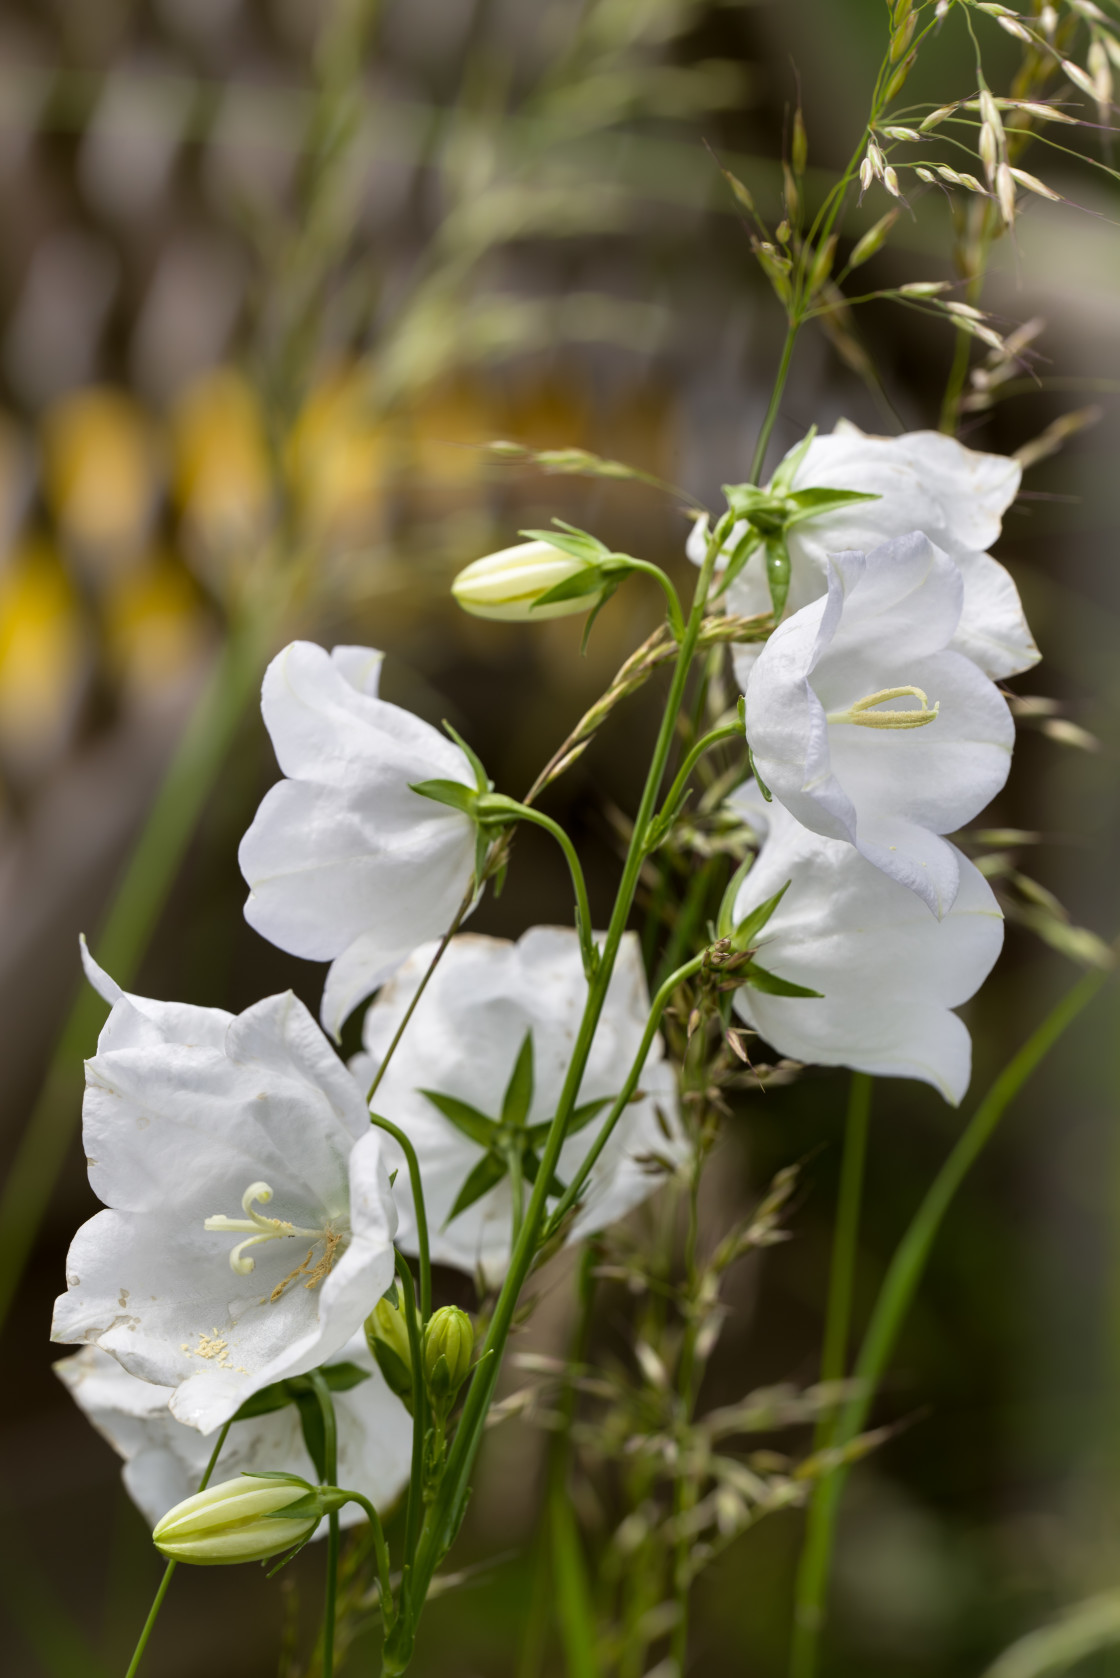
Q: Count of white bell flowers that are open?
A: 7